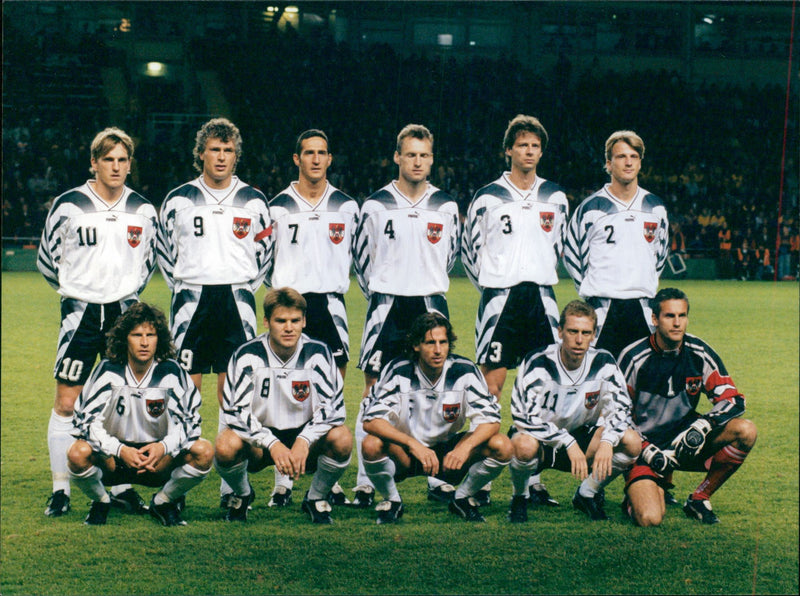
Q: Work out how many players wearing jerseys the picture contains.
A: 11